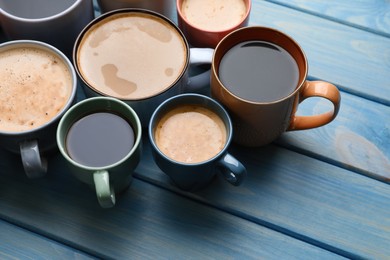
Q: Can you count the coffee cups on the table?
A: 8